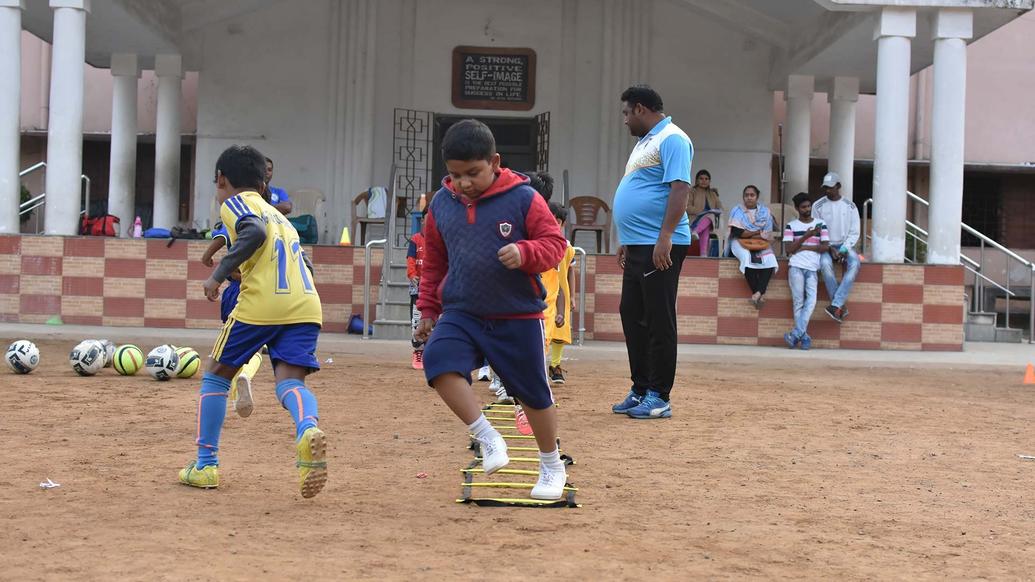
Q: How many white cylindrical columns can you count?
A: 8